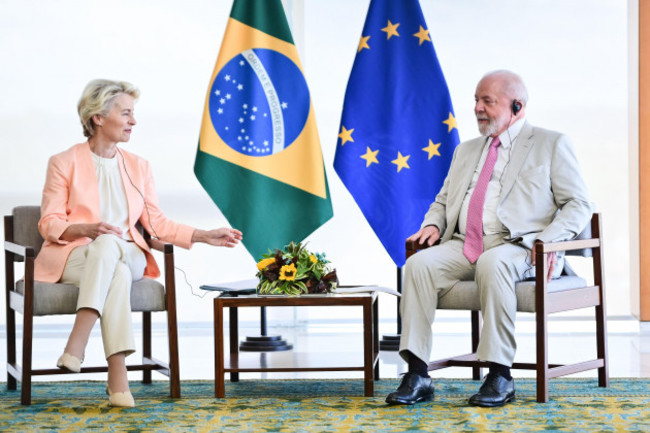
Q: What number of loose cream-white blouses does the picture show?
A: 1